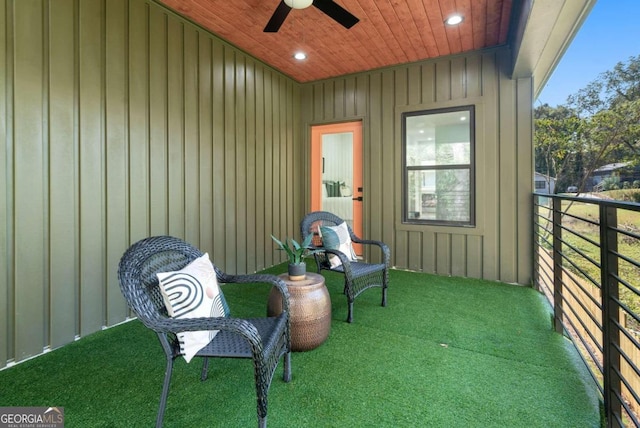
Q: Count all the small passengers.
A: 0